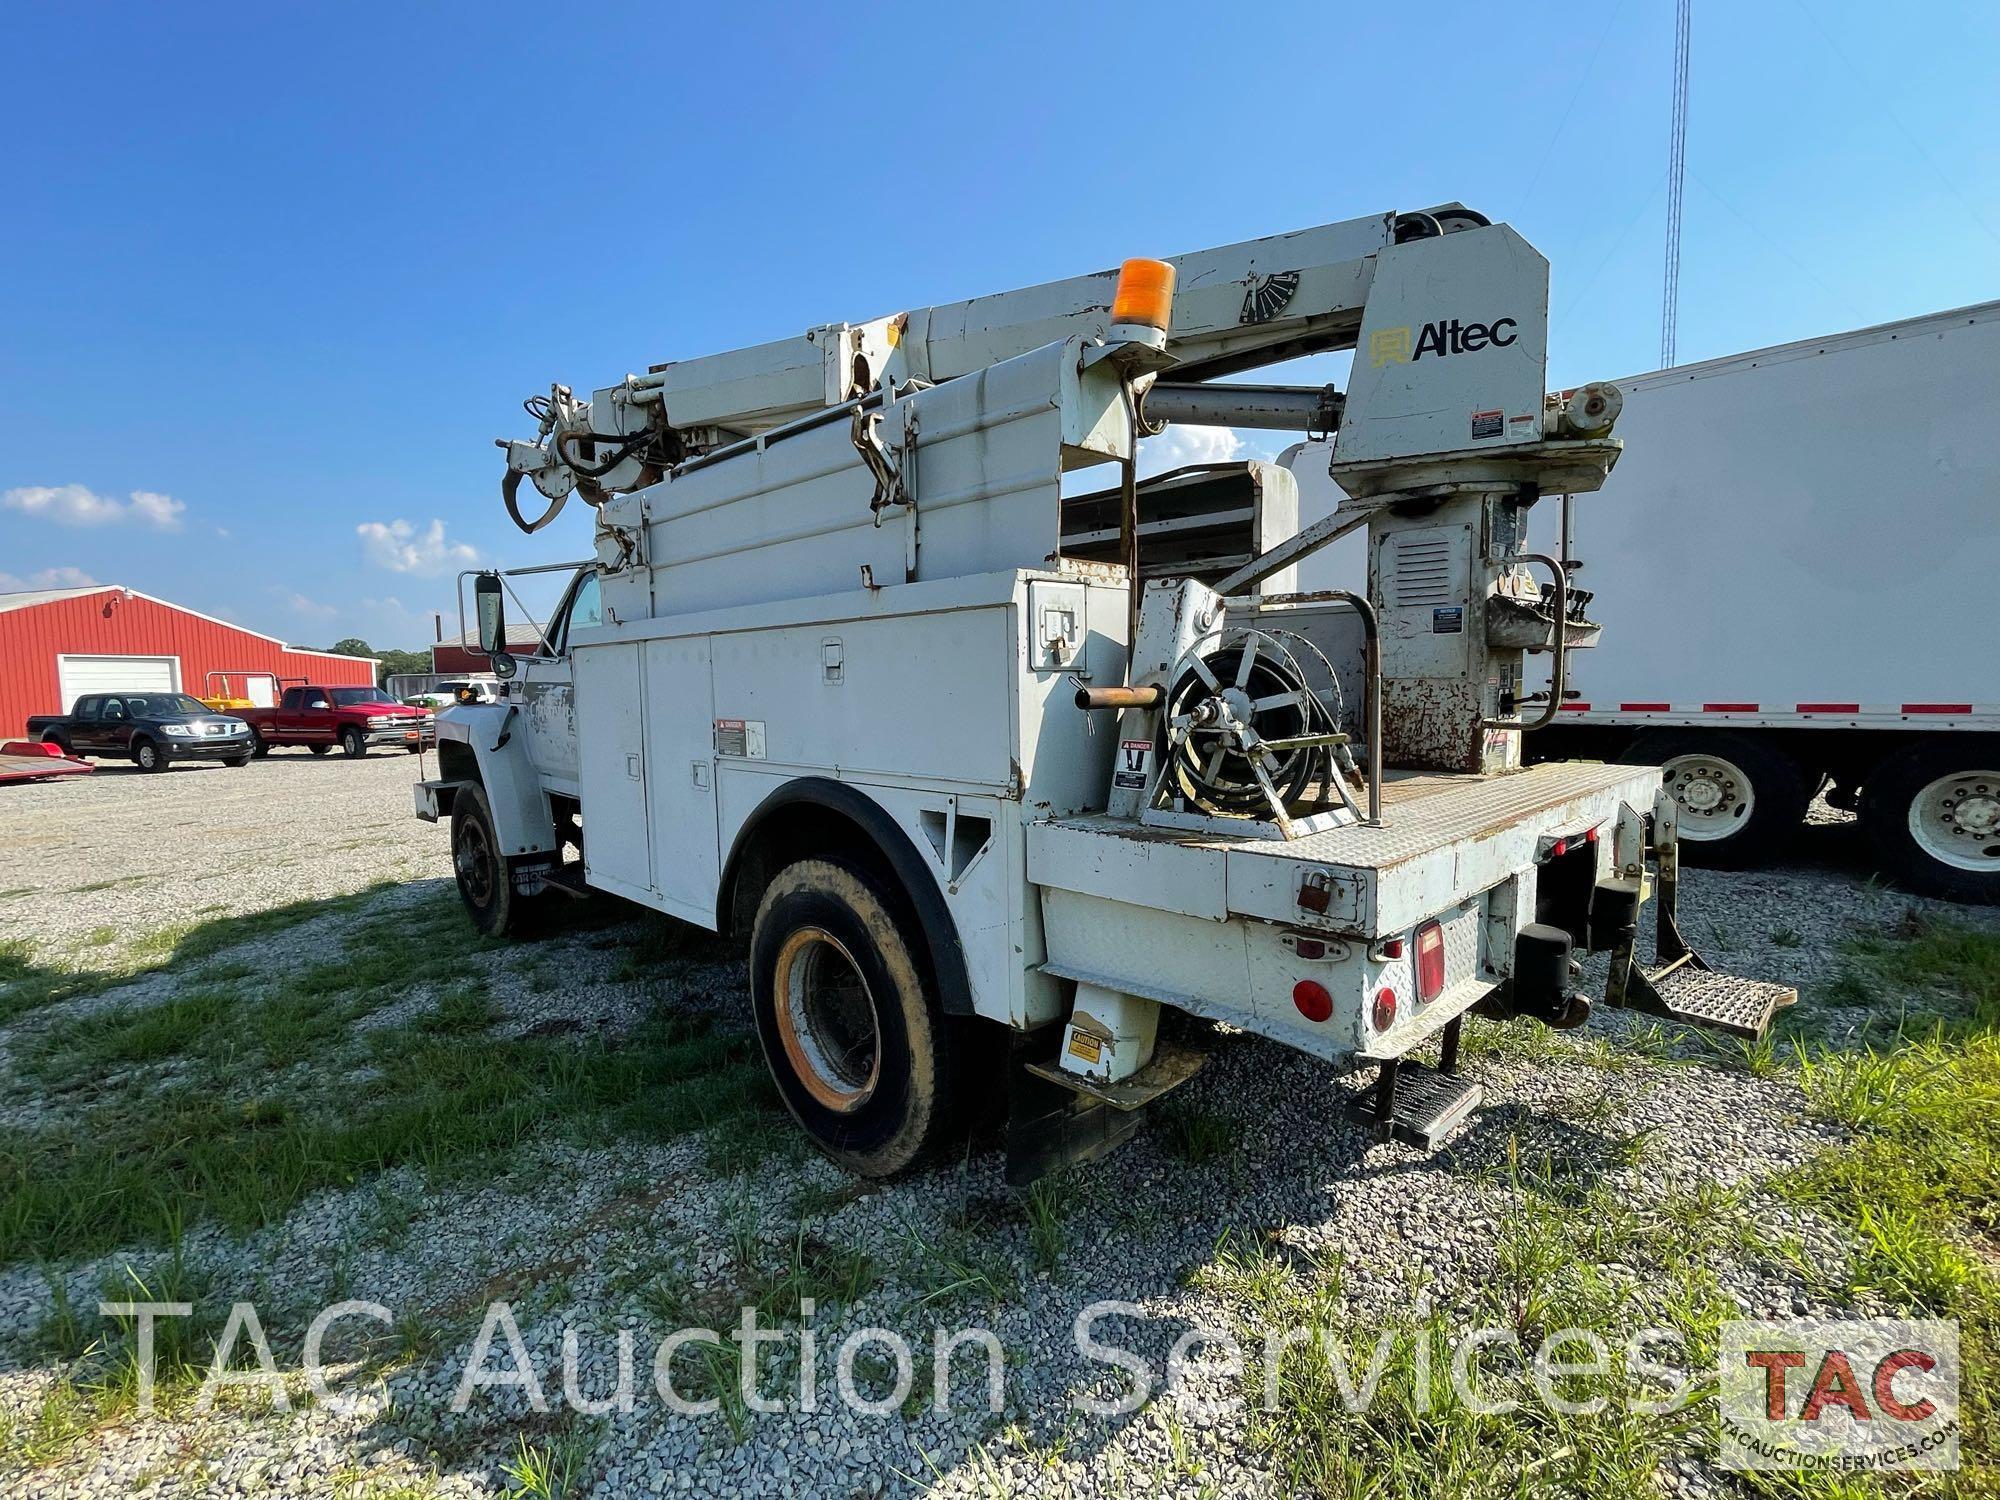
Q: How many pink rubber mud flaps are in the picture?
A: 0